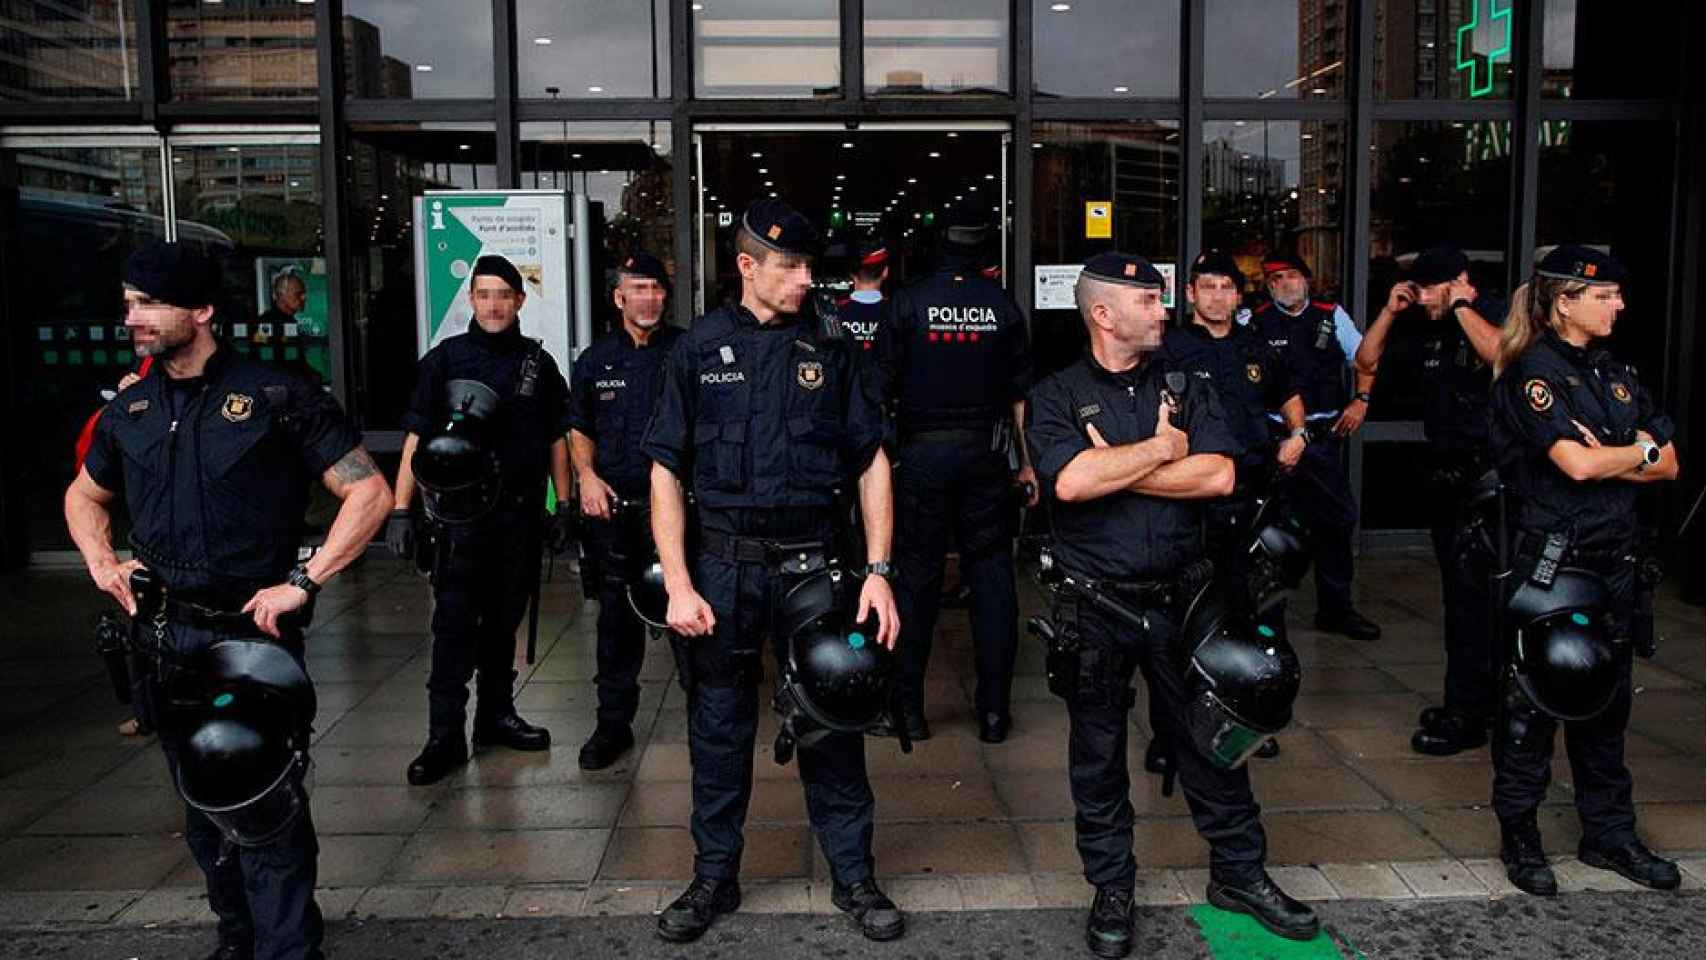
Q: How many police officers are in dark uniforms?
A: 11